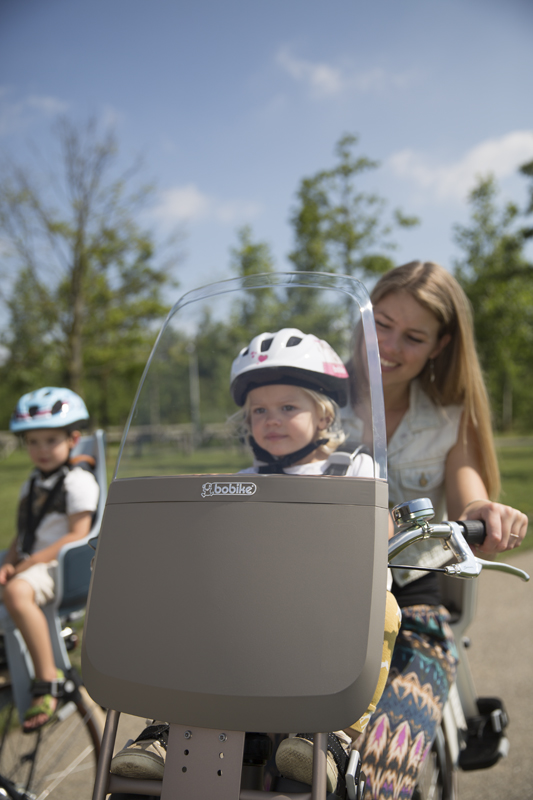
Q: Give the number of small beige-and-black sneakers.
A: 2